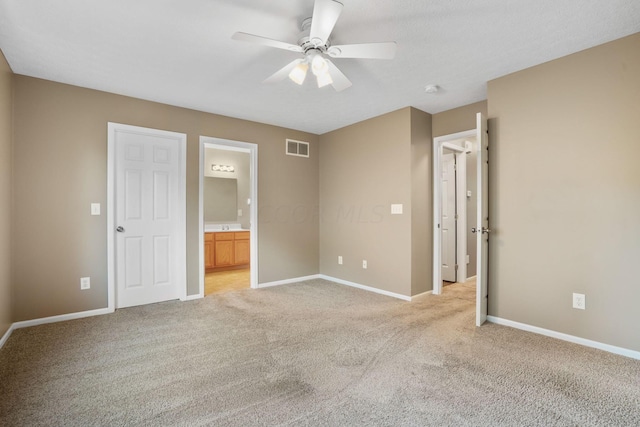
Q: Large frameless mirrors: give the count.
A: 1